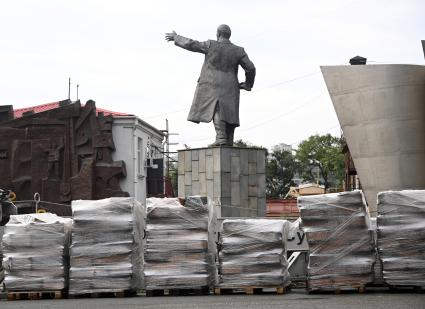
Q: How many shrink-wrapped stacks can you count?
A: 6